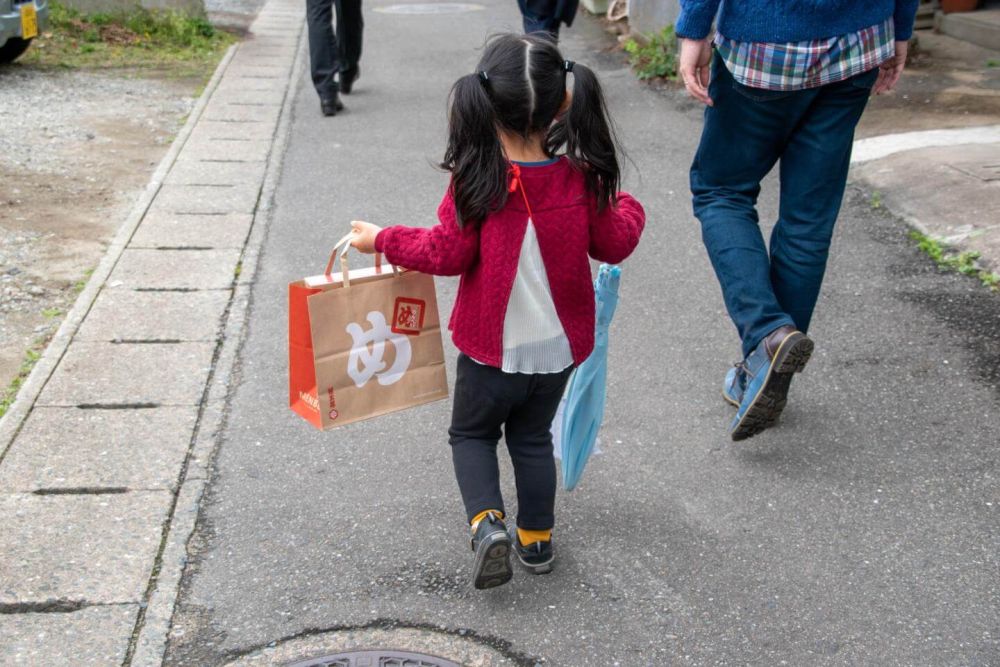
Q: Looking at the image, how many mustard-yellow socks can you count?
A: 2